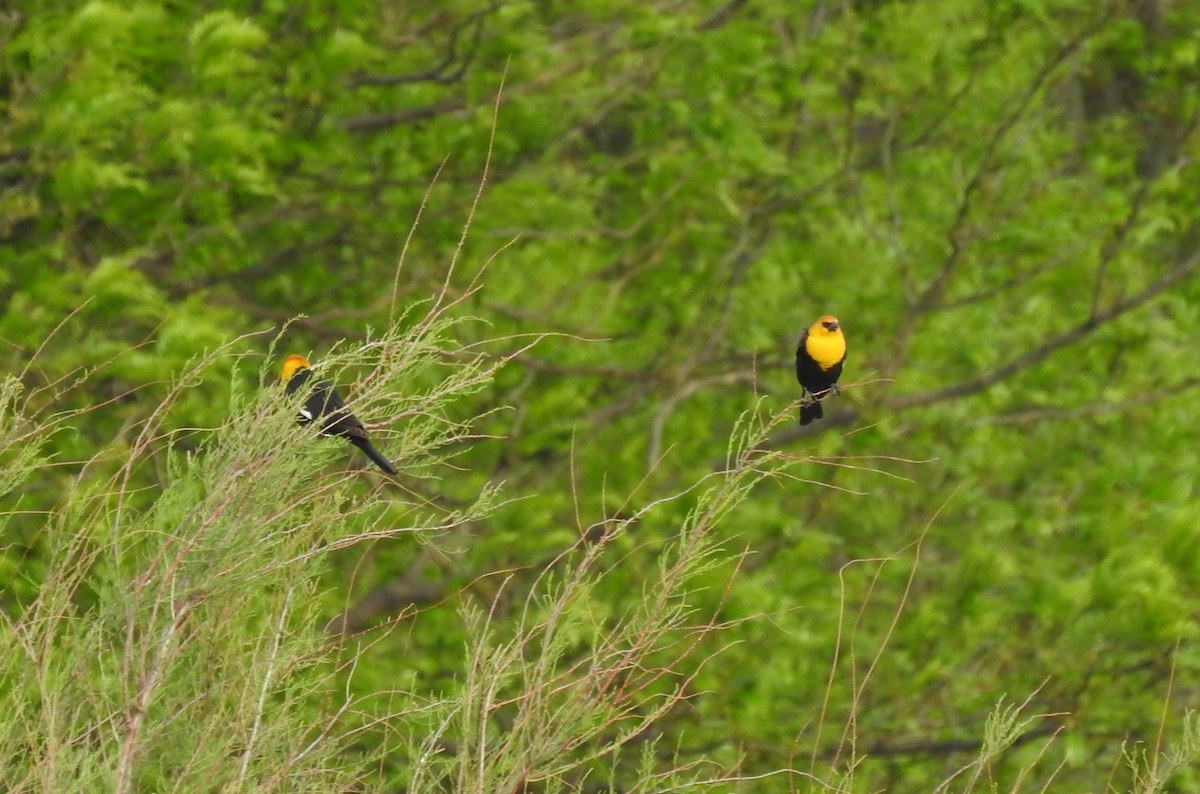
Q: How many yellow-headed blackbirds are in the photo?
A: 2